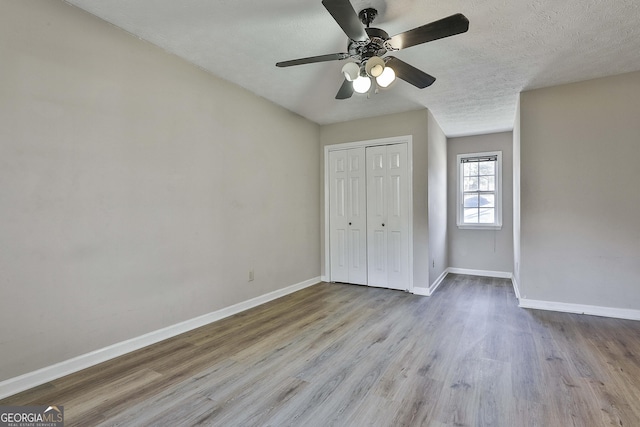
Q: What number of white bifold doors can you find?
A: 2